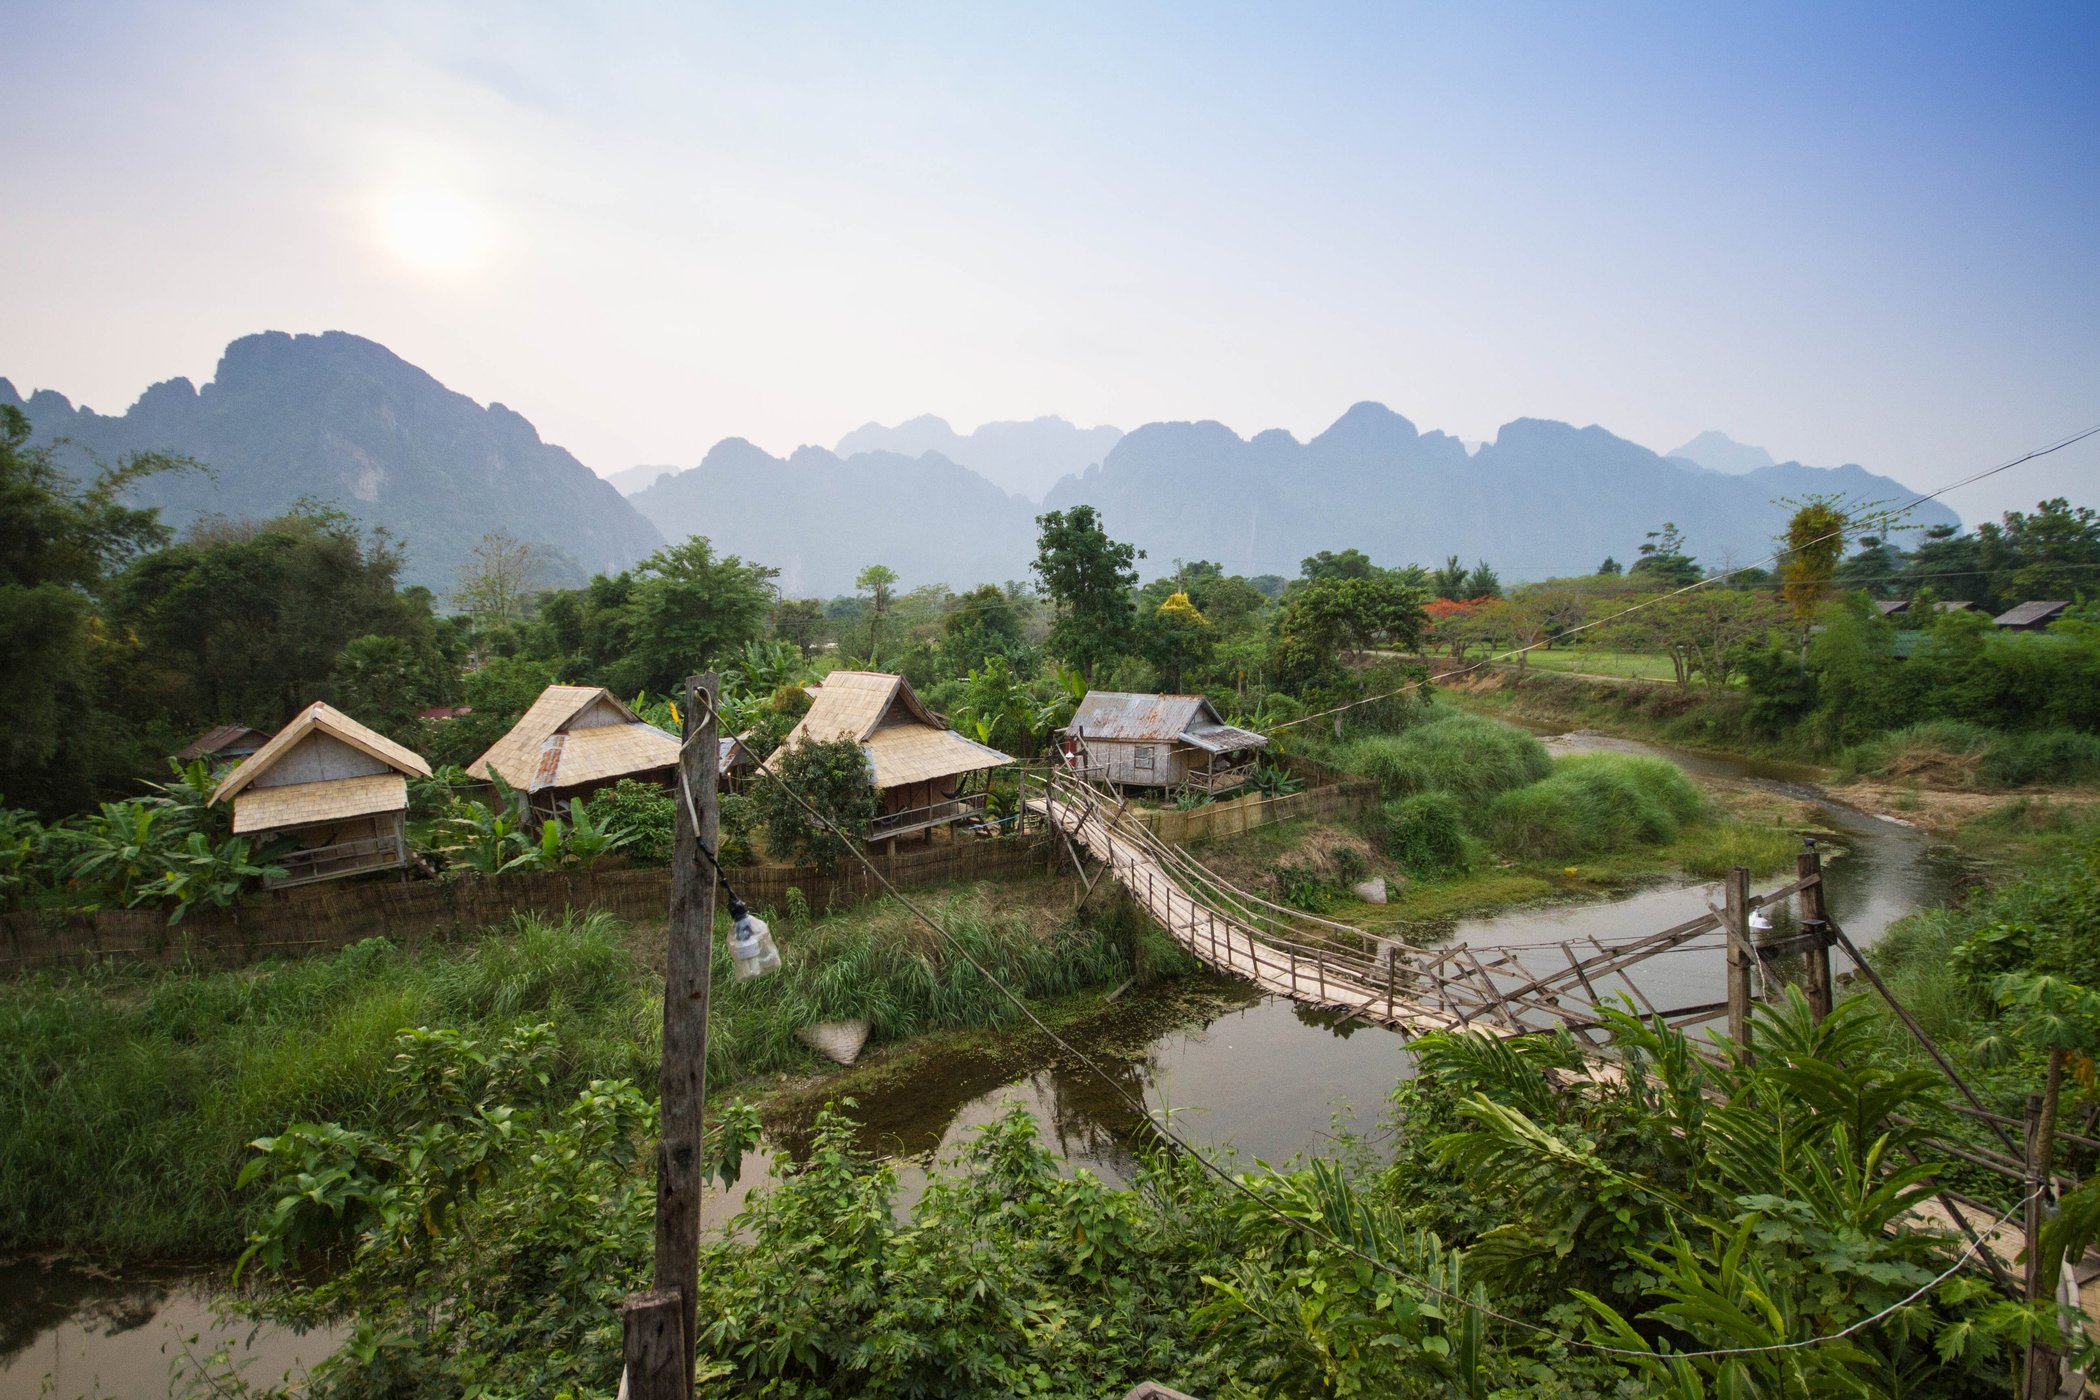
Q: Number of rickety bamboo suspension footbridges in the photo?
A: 1